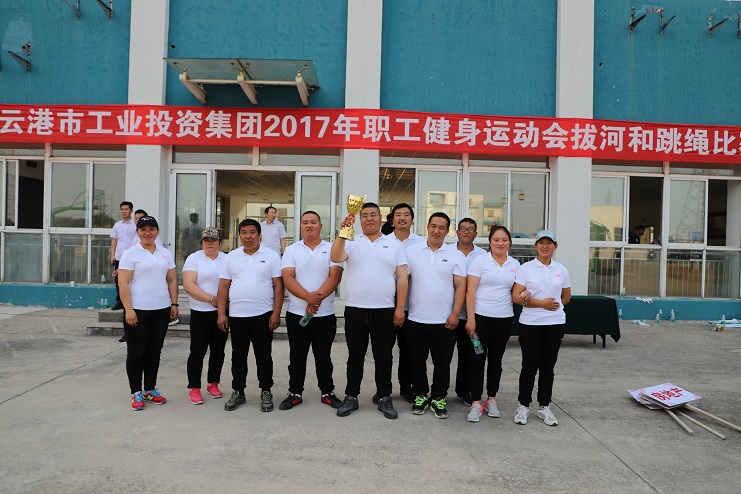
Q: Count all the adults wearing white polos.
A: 10